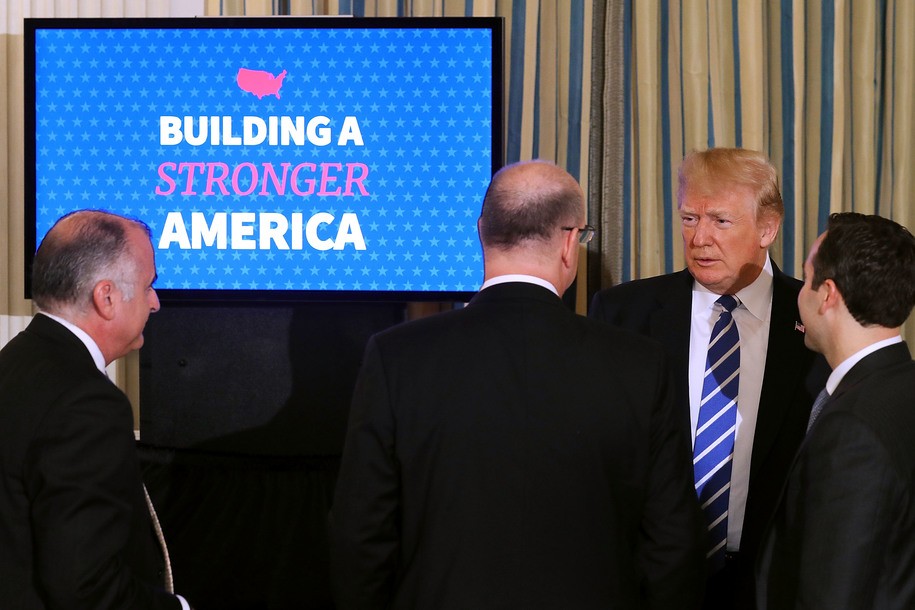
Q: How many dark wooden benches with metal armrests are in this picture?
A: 0